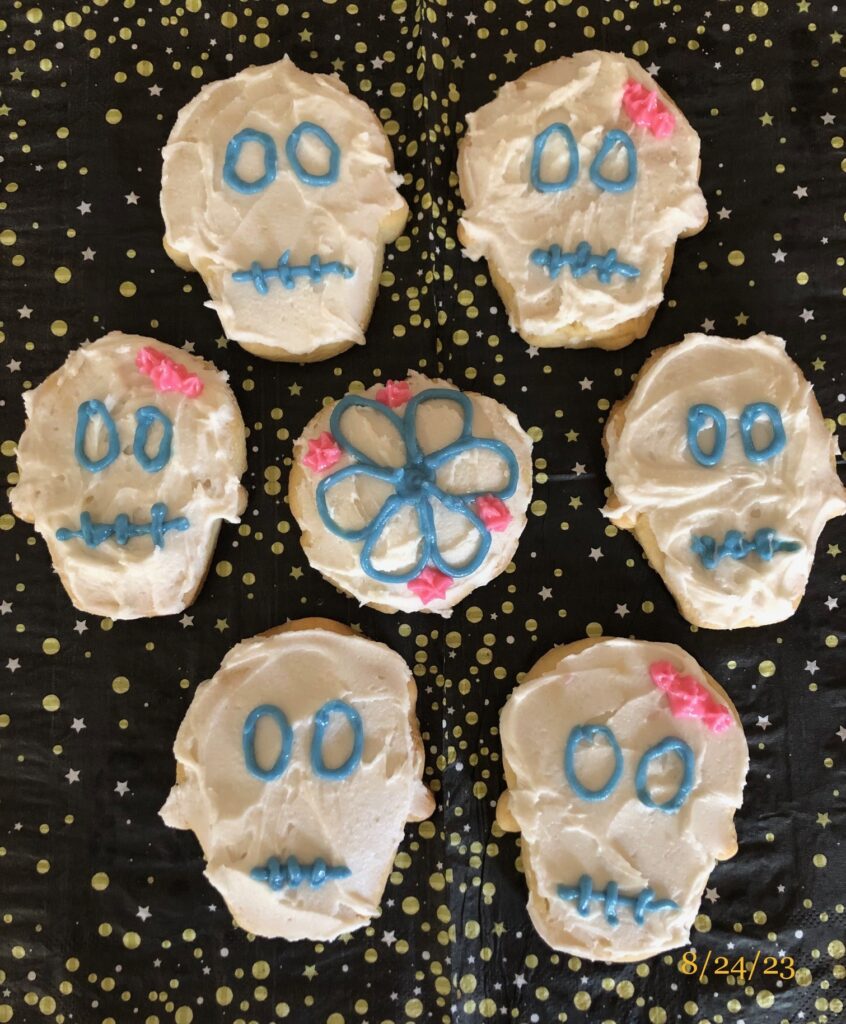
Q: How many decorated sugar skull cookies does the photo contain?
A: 6